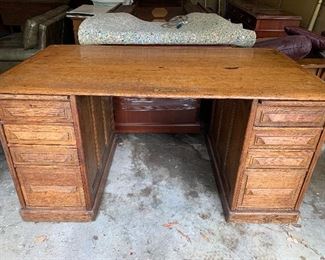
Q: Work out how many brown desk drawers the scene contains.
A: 8